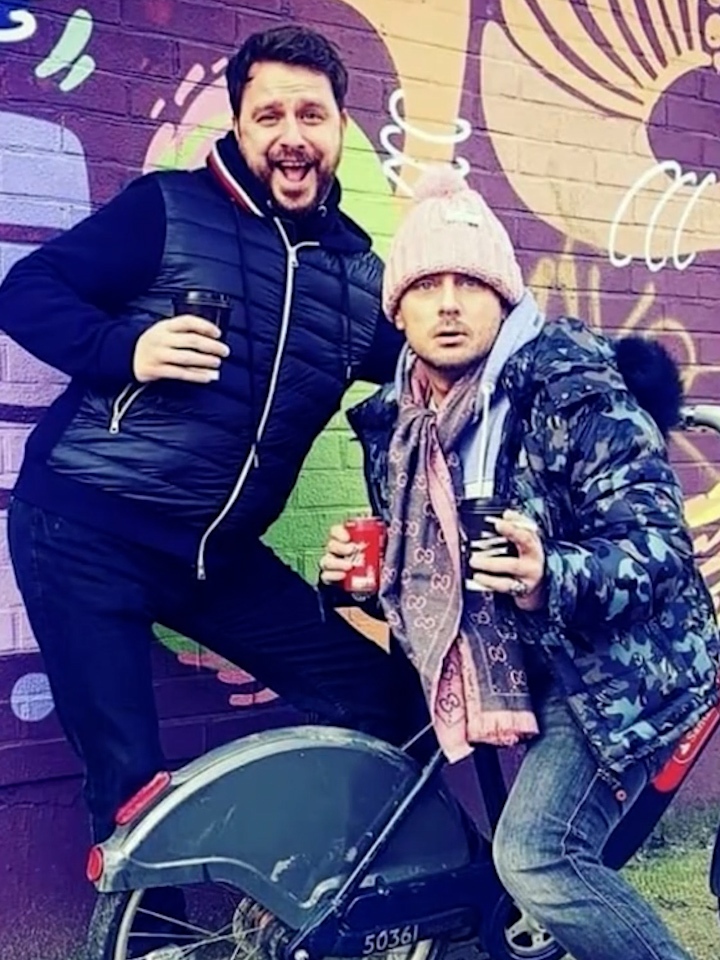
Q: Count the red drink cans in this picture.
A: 1